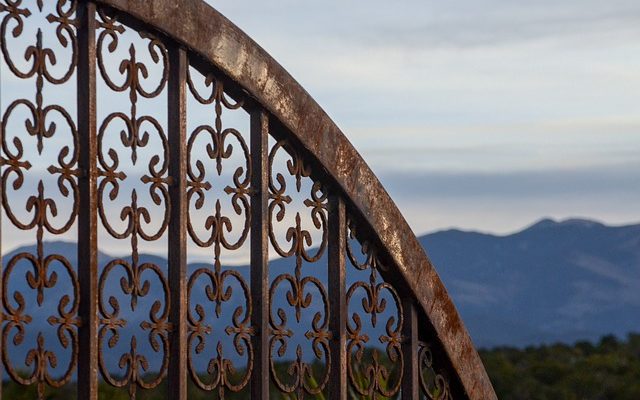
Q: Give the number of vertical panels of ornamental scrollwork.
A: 6